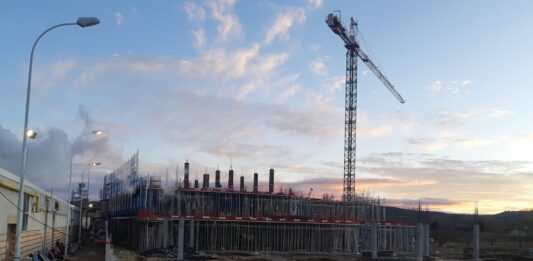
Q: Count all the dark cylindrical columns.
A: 8